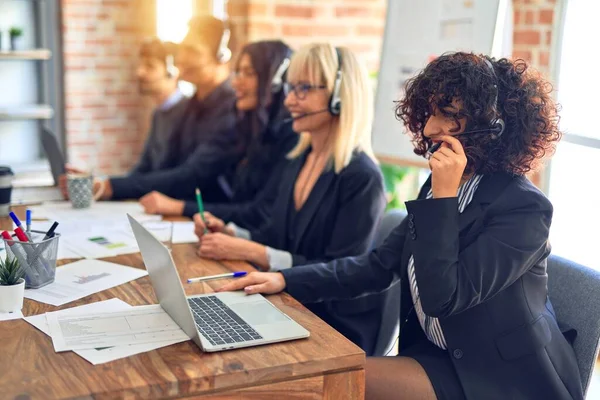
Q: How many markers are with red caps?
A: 2